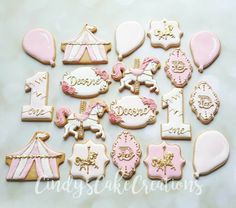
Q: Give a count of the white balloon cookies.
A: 2